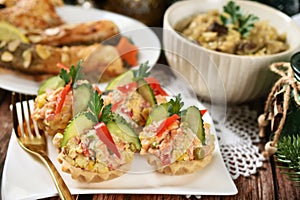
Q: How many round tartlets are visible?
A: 4